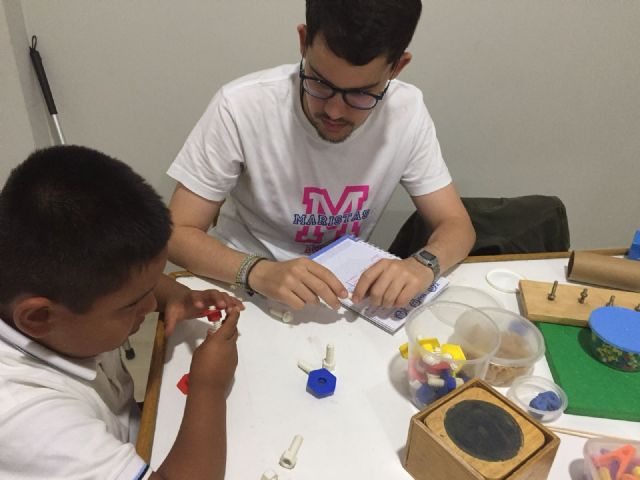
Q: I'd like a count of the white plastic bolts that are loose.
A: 5